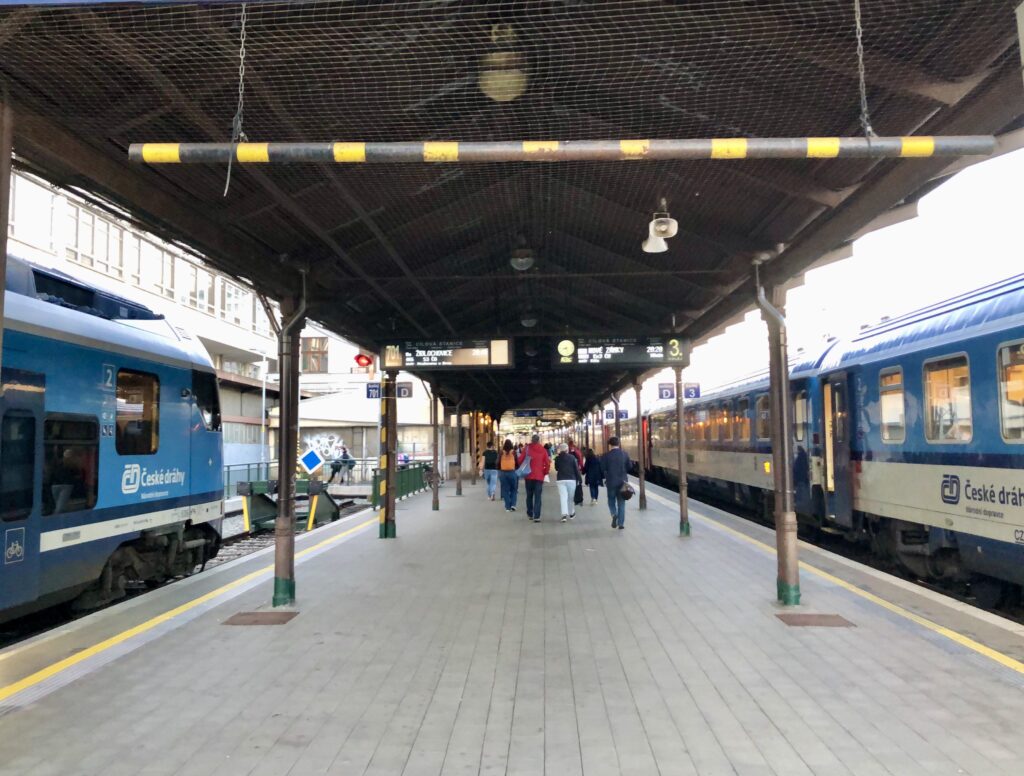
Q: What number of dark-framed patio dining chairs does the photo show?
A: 0